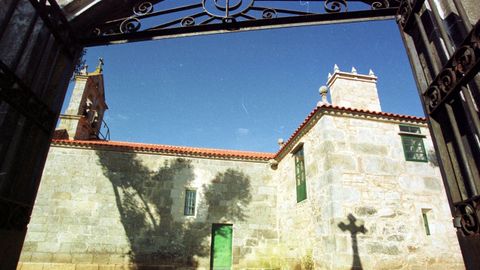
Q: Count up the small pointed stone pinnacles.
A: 4